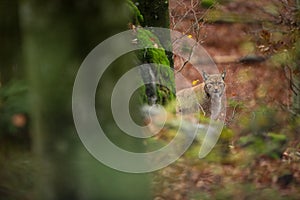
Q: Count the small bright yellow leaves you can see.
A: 2